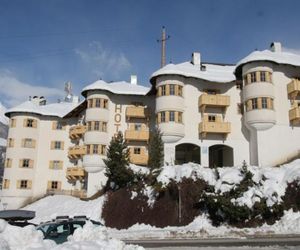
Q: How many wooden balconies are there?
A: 10